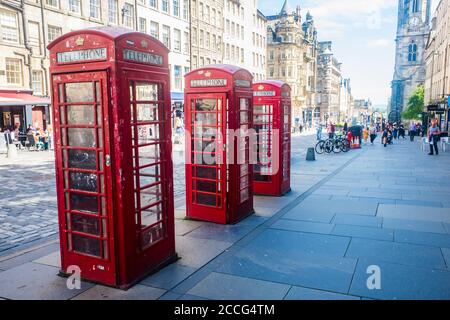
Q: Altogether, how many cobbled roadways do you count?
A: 1